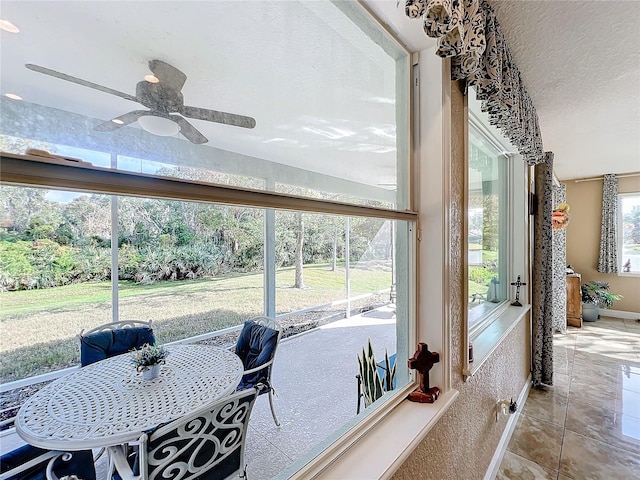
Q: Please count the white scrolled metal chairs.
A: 4